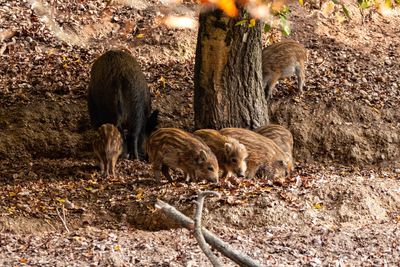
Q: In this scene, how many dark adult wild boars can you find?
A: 1